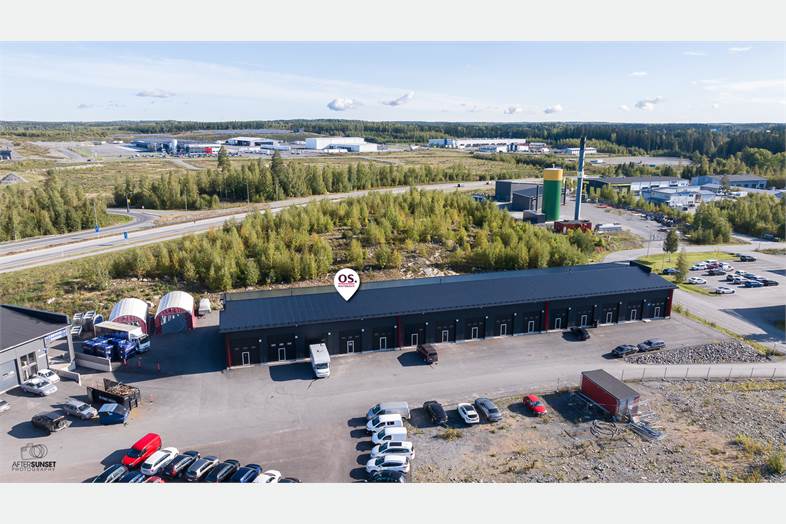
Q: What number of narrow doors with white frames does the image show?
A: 14